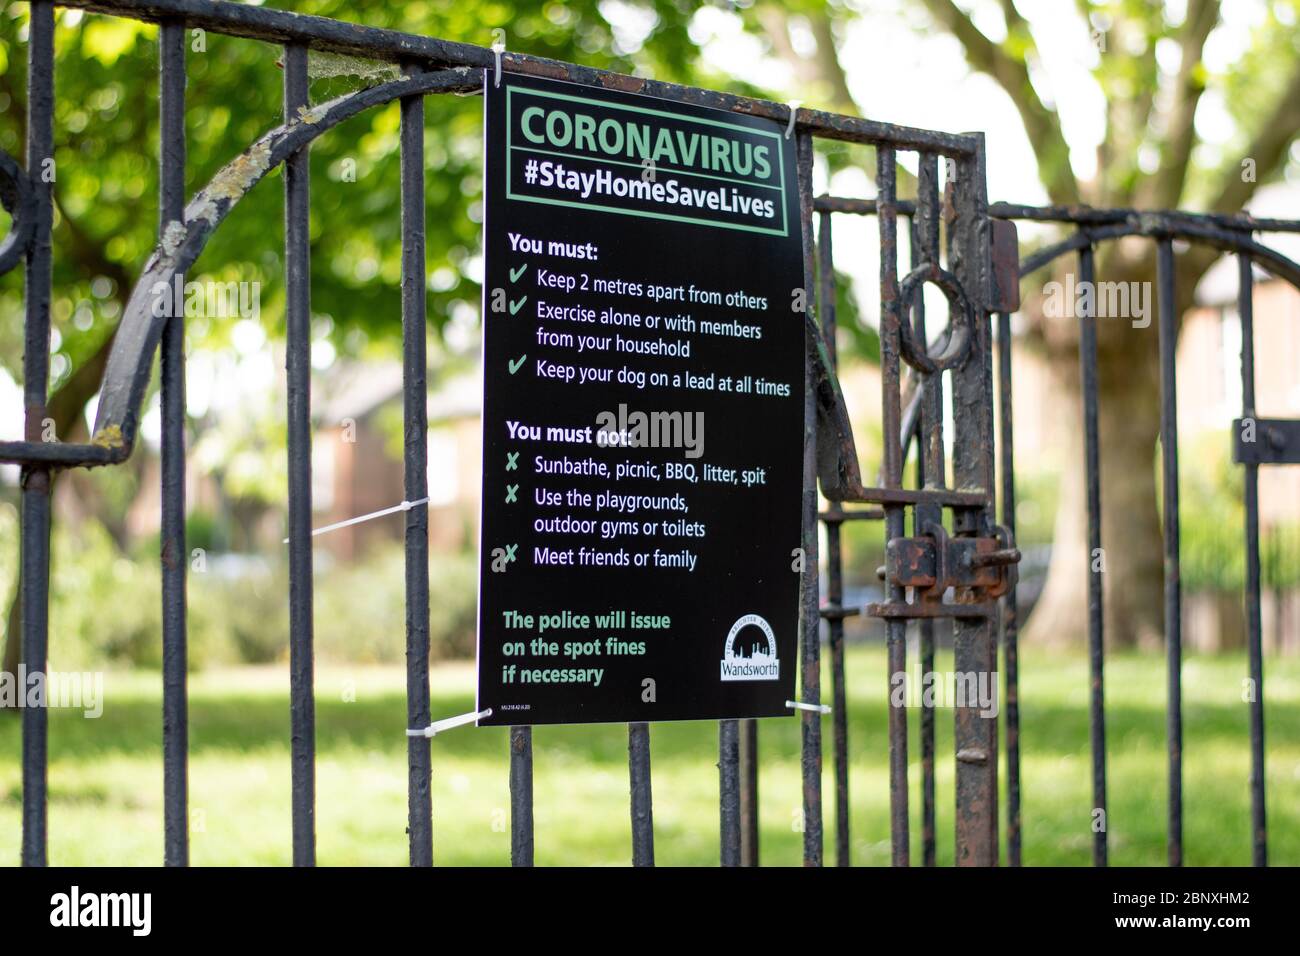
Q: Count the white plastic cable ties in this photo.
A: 5